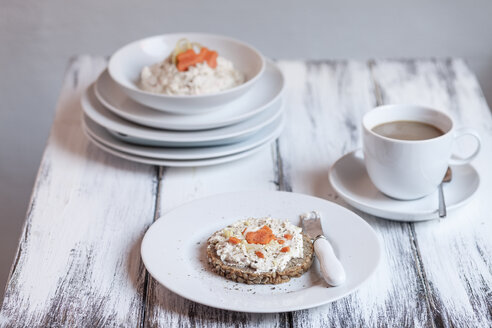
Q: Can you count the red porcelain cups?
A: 0